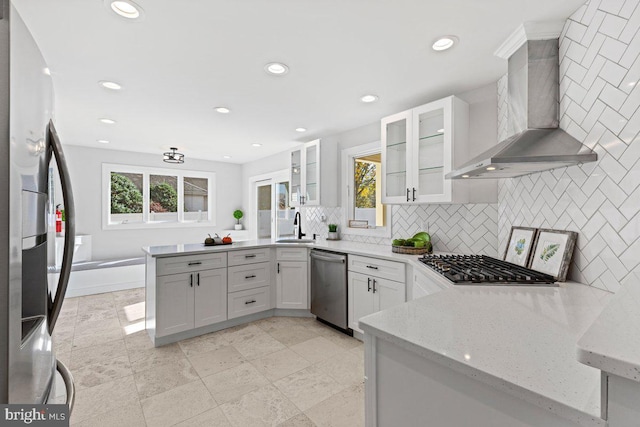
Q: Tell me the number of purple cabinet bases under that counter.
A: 0